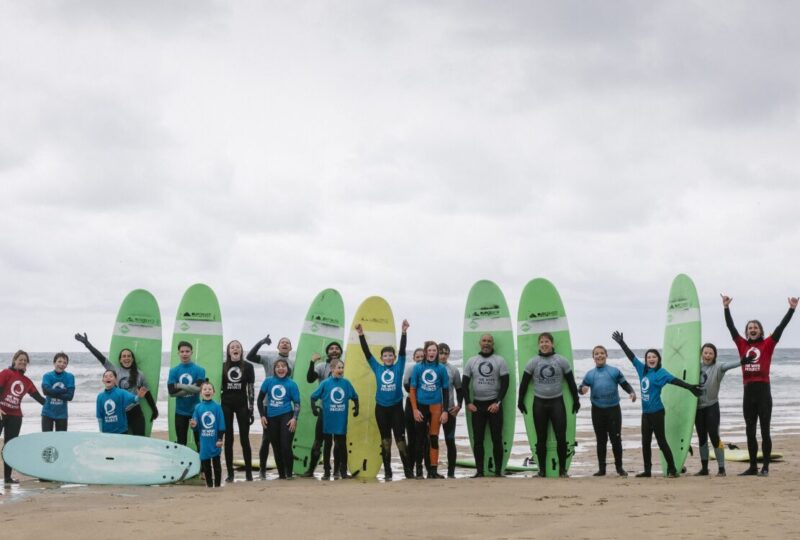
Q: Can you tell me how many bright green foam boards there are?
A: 6